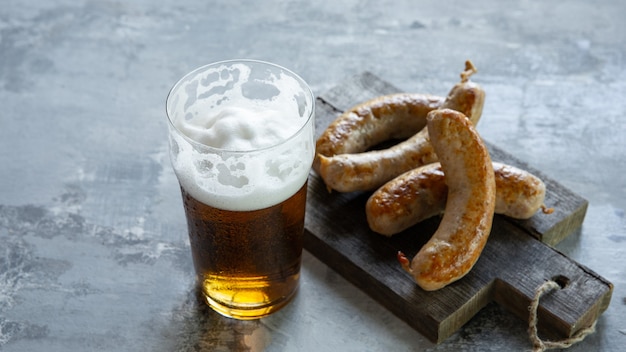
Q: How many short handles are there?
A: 1